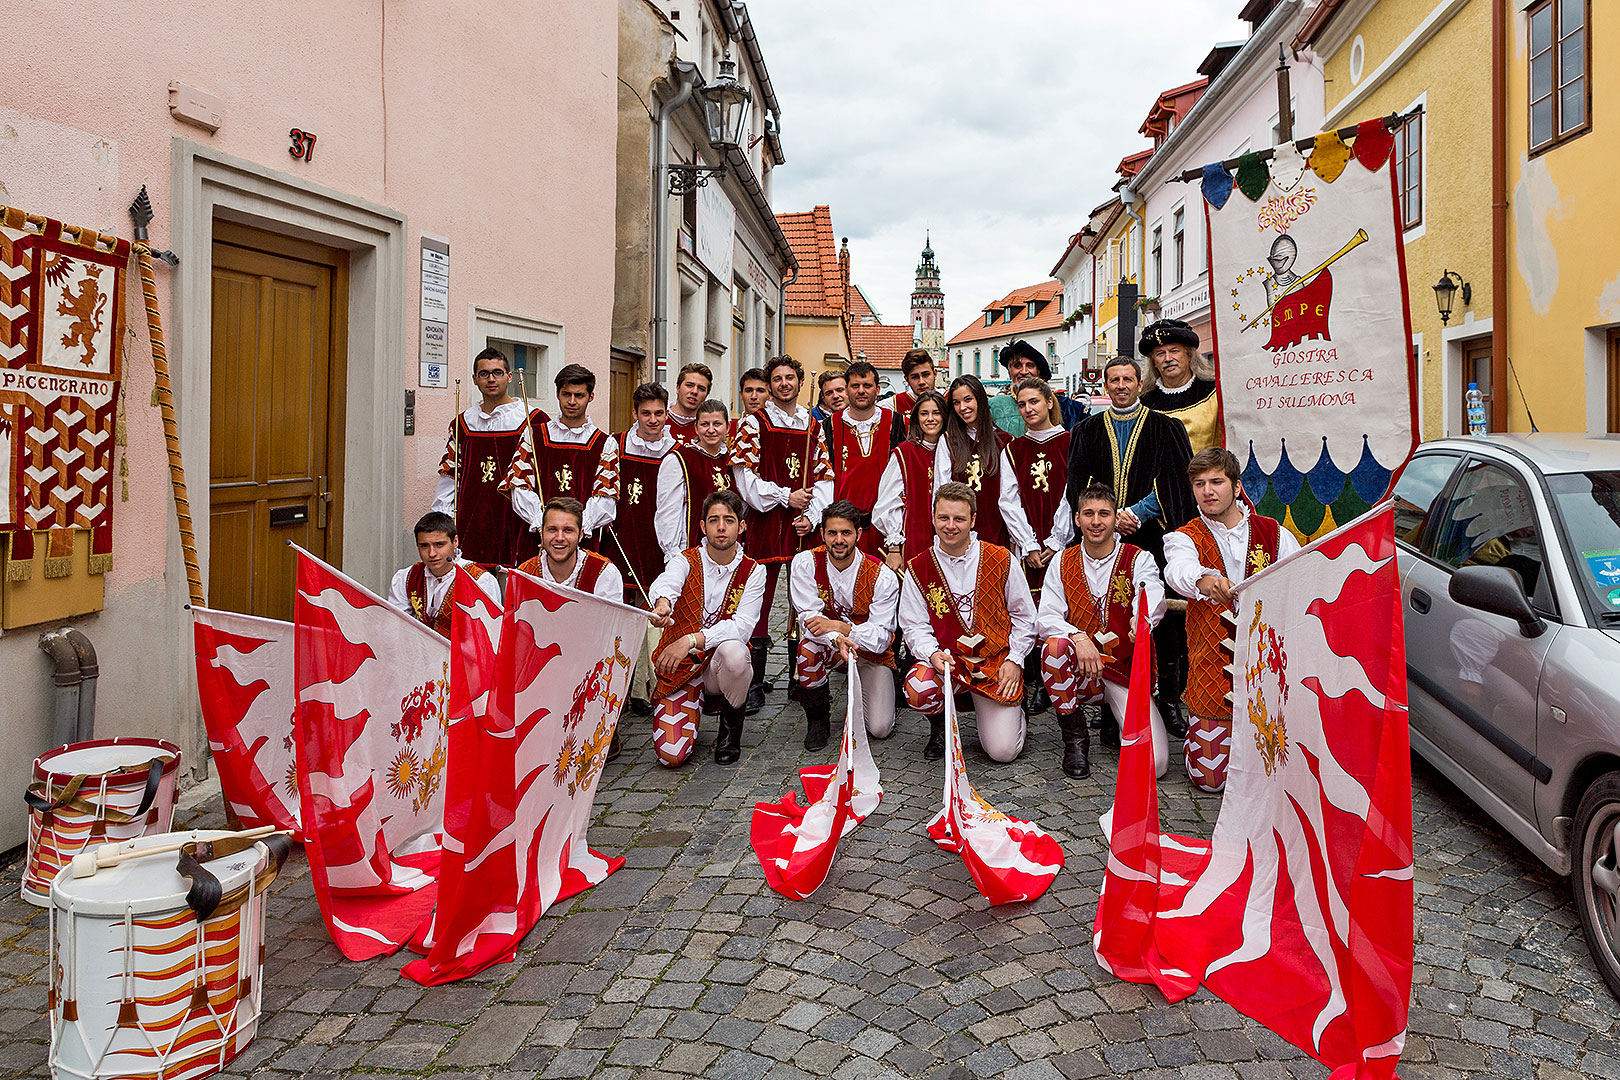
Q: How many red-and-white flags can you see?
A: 8